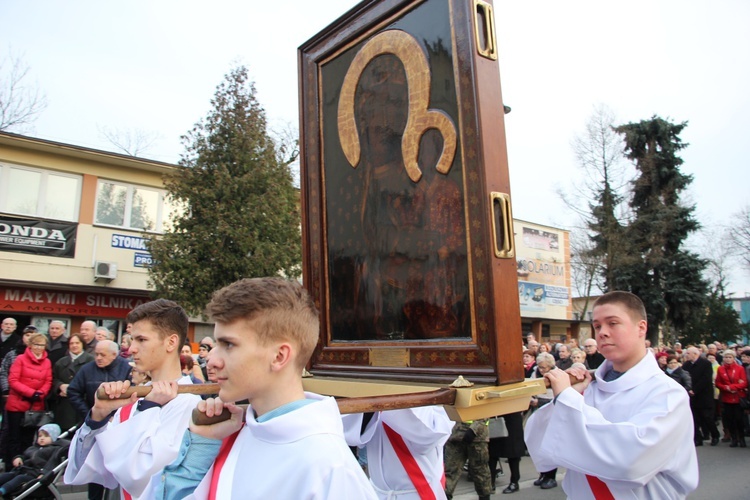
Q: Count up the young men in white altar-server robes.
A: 4